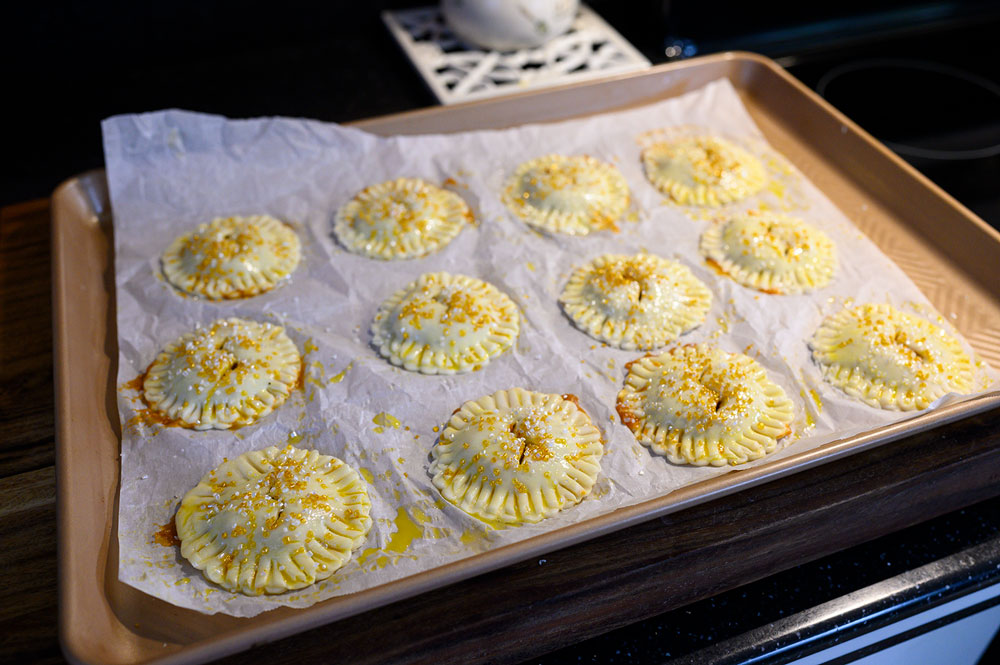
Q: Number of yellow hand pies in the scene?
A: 12